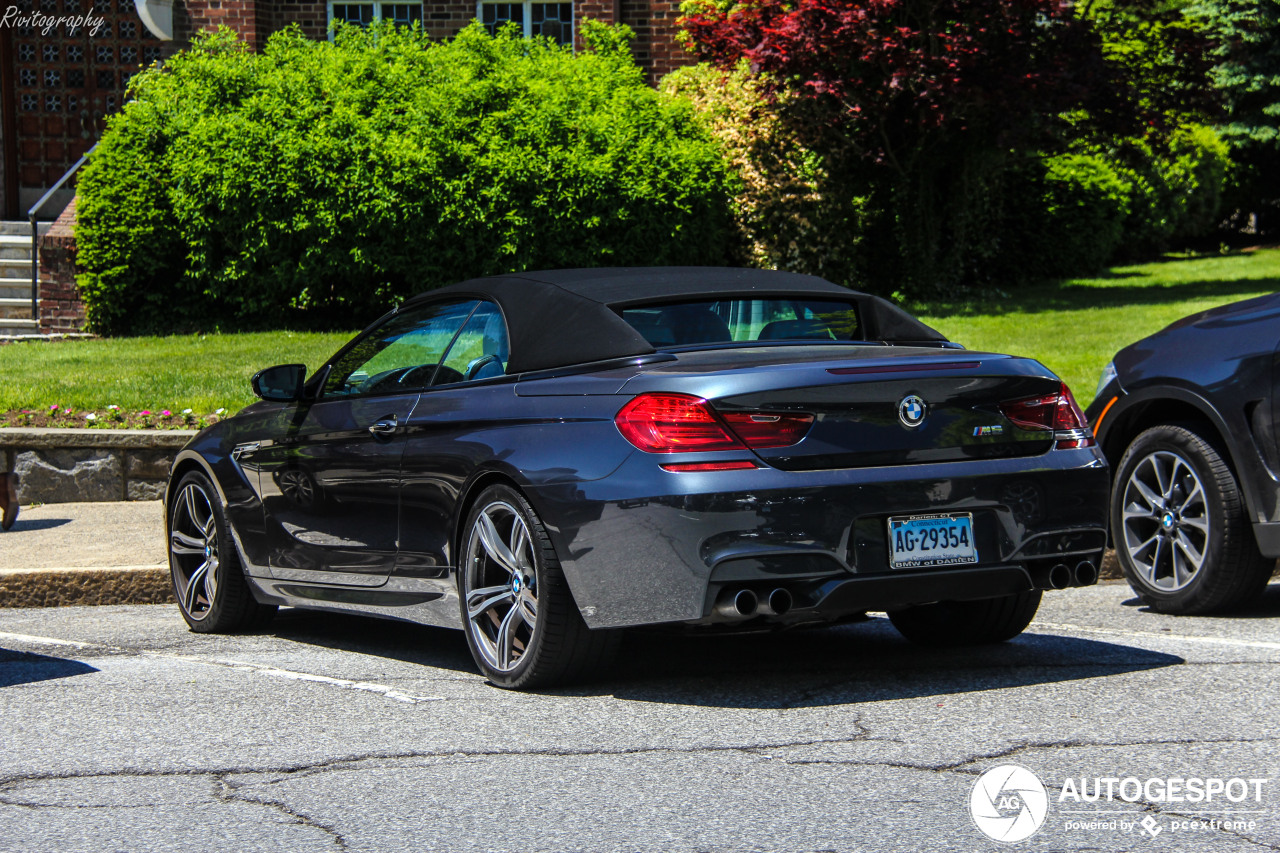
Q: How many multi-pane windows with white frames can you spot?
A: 2